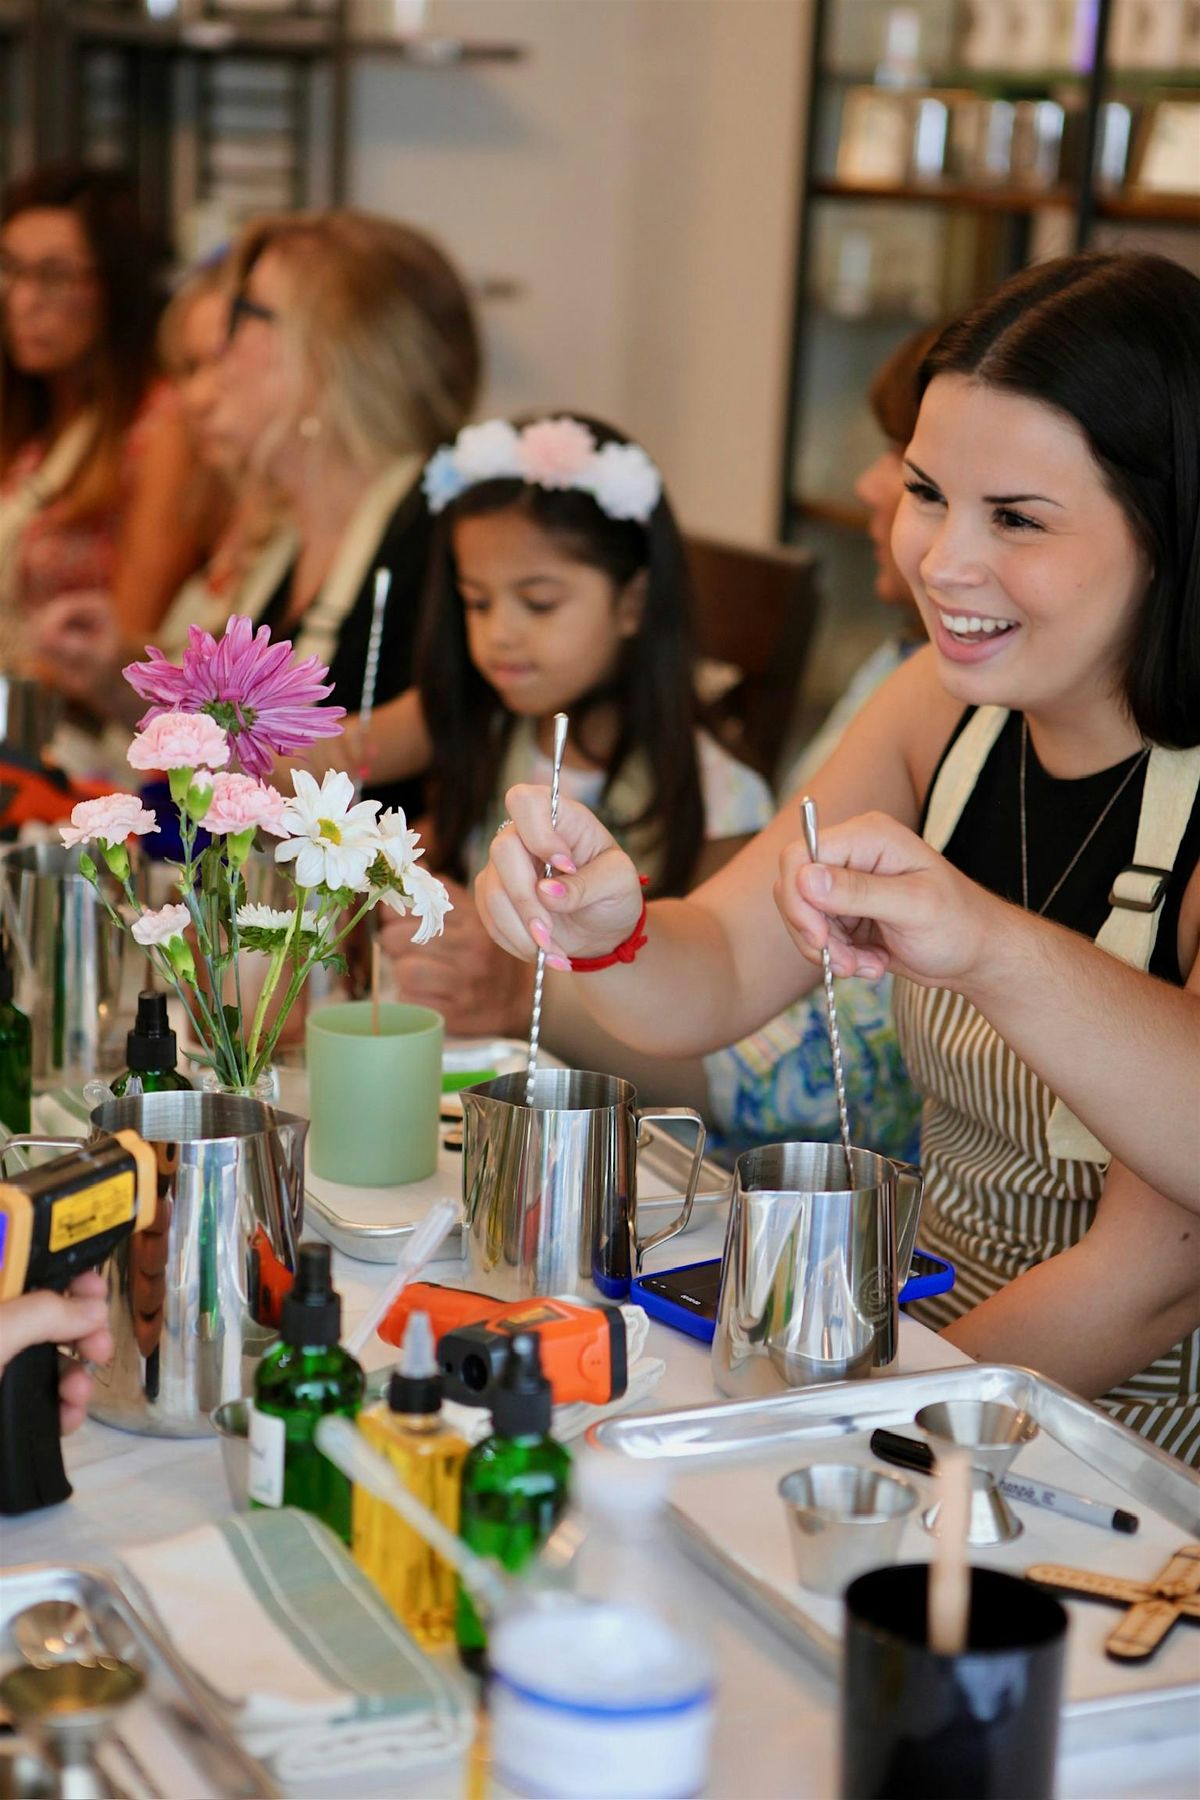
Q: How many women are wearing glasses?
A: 2